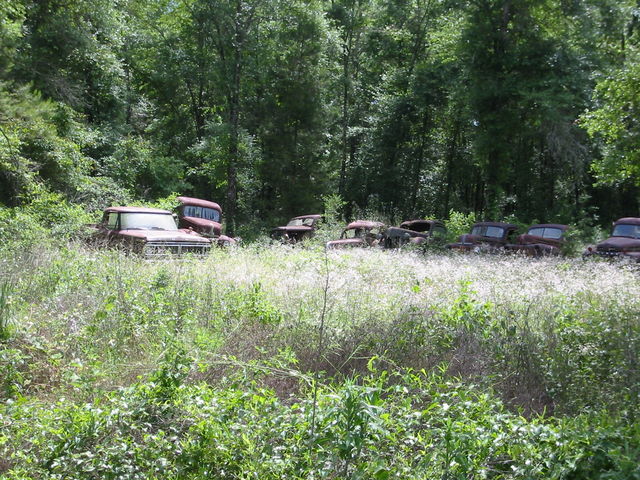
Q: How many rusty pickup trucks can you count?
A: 8